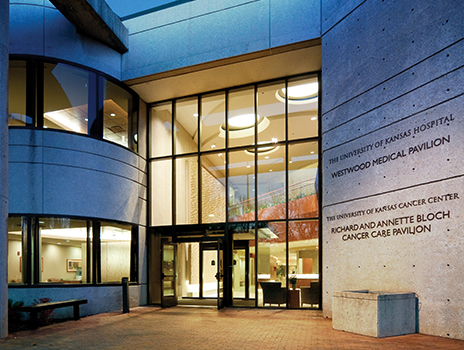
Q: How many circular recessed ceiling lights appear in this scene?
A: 3